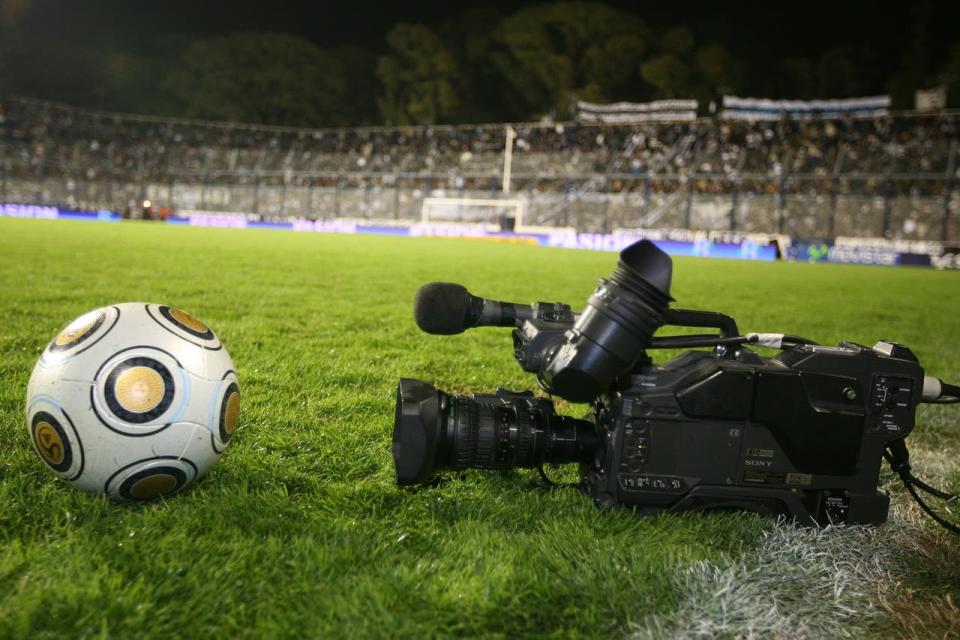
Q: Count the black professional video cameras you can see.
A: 1